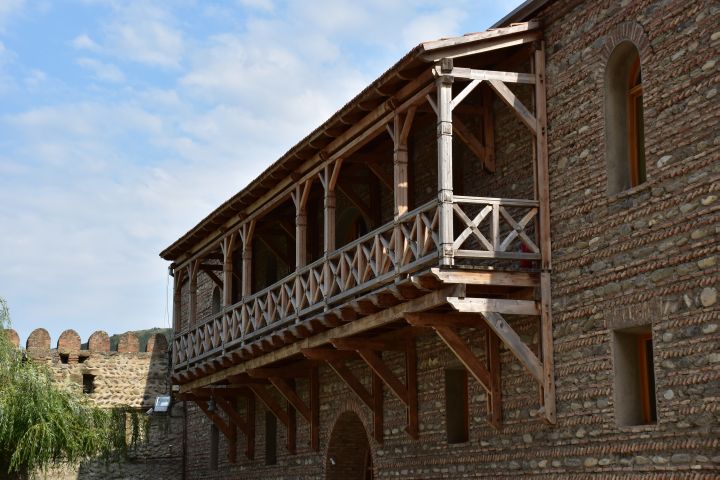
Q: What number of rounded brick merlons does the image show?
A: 6